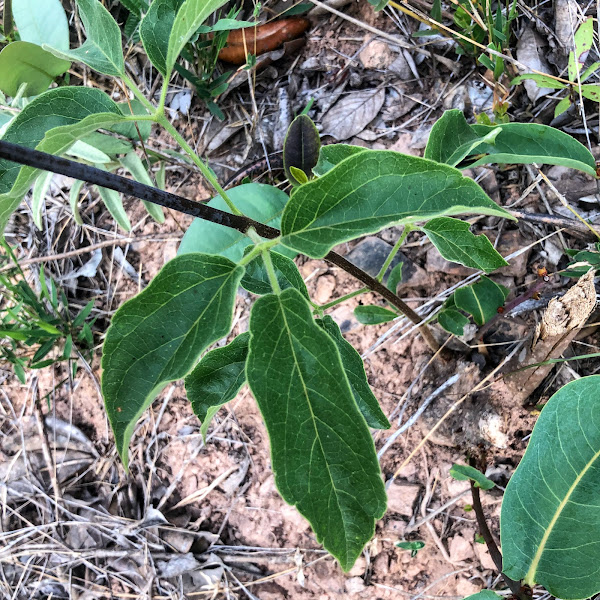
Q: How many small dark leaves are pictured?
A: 1